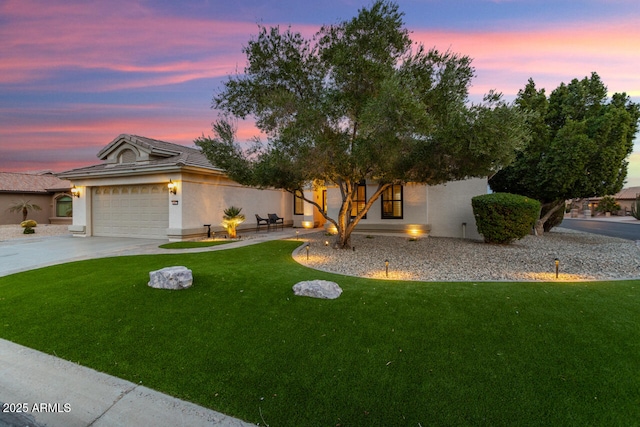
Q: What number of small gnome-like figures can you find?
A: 0